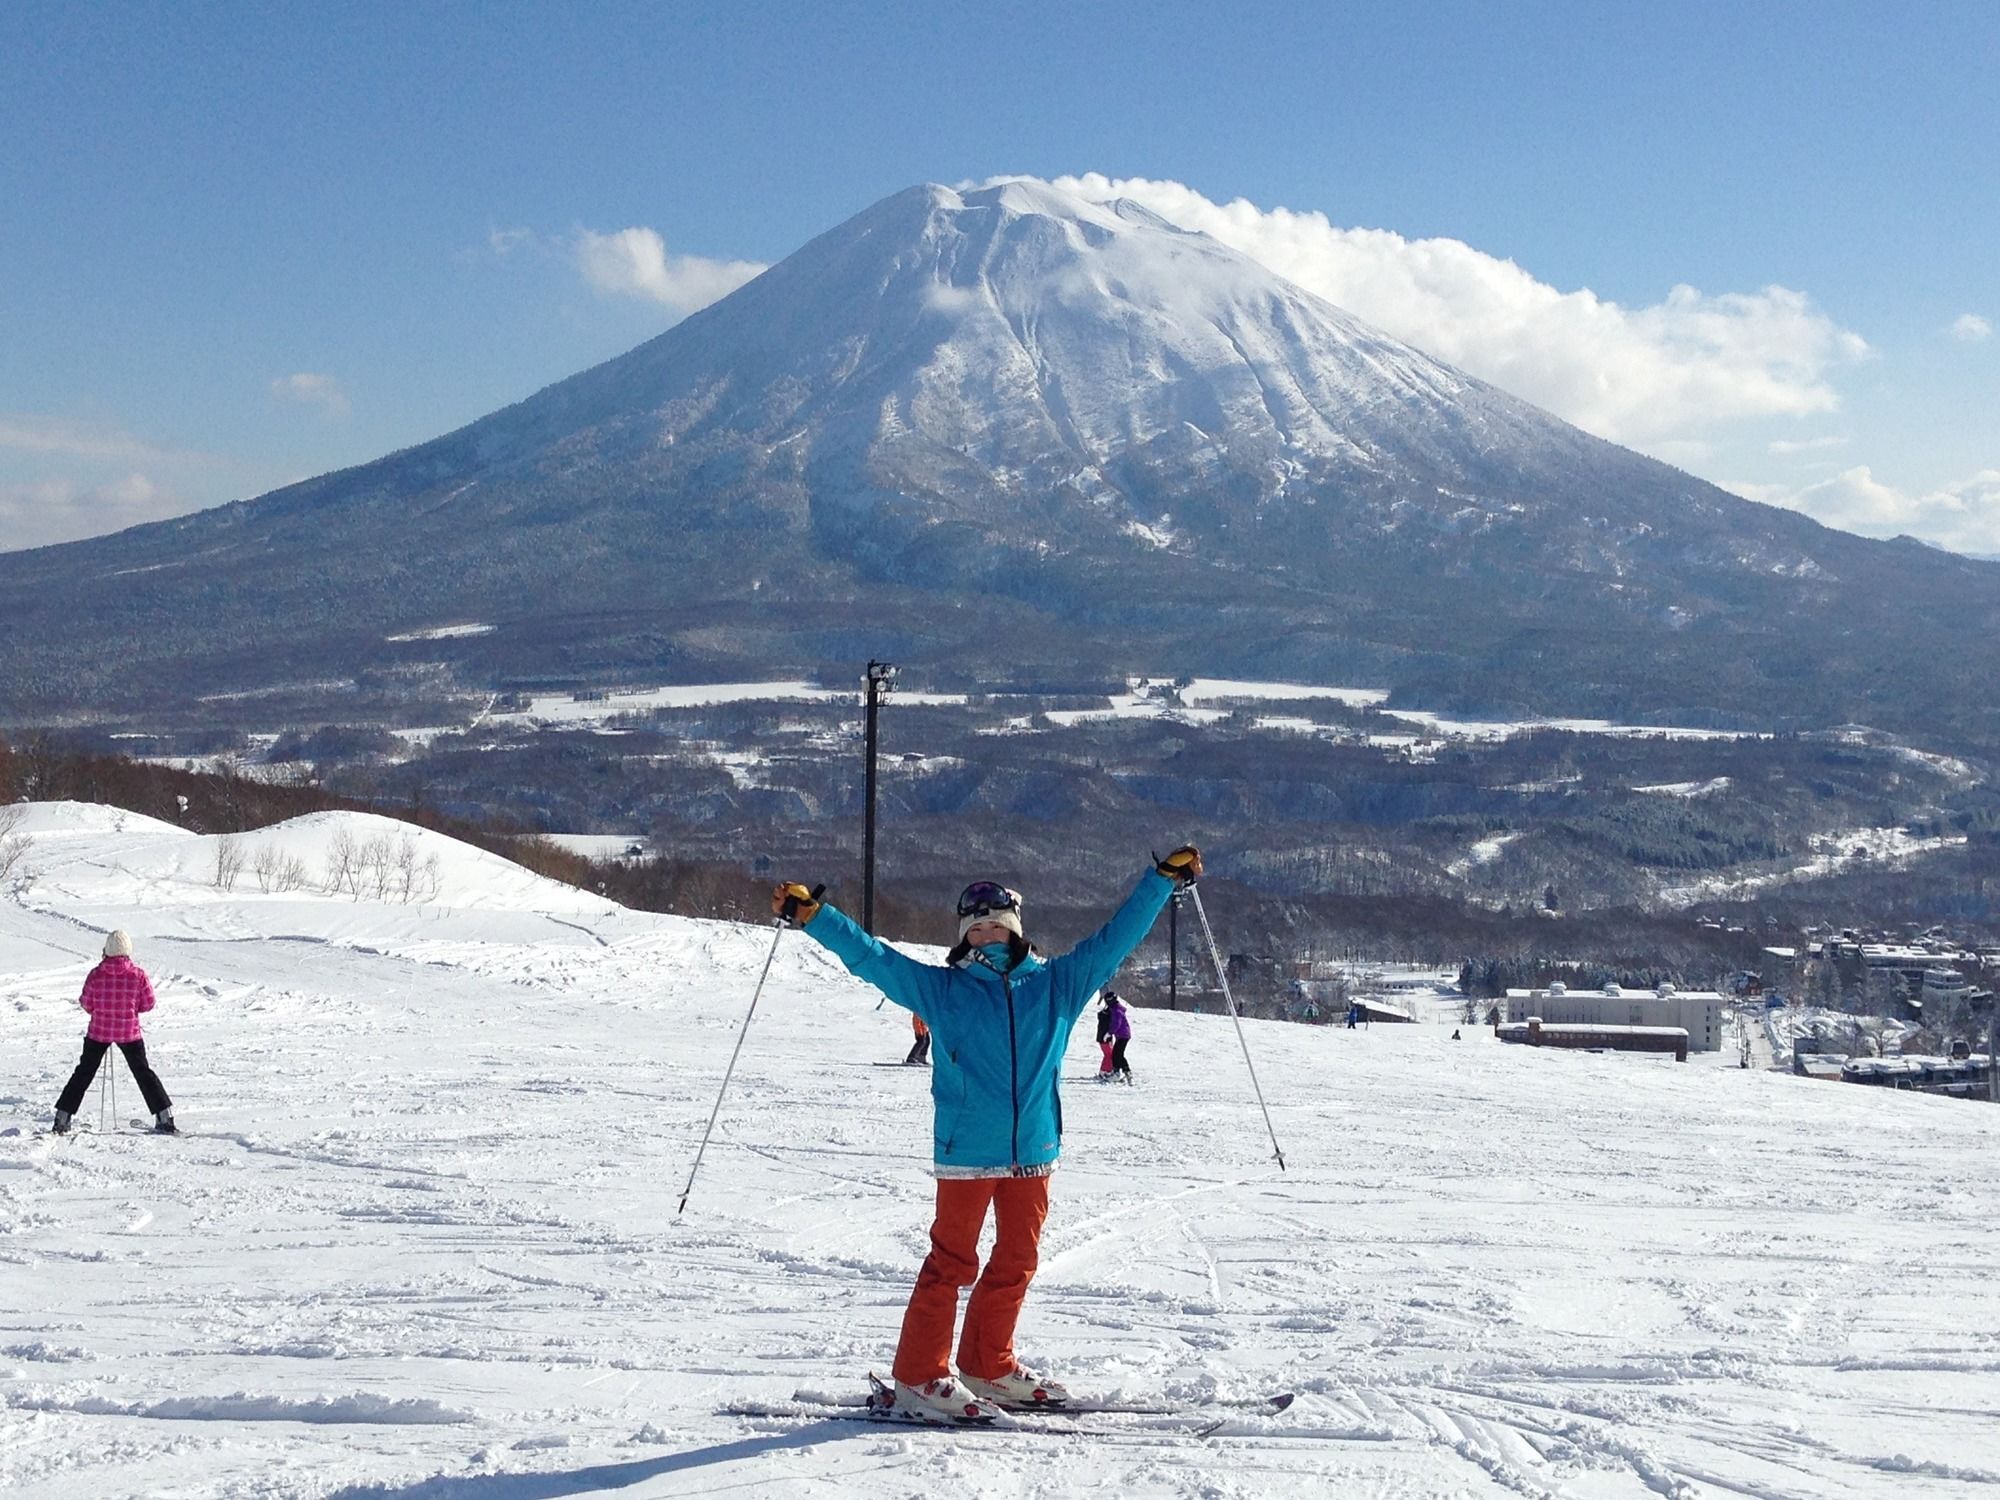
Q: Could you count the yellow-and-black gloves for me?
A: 2